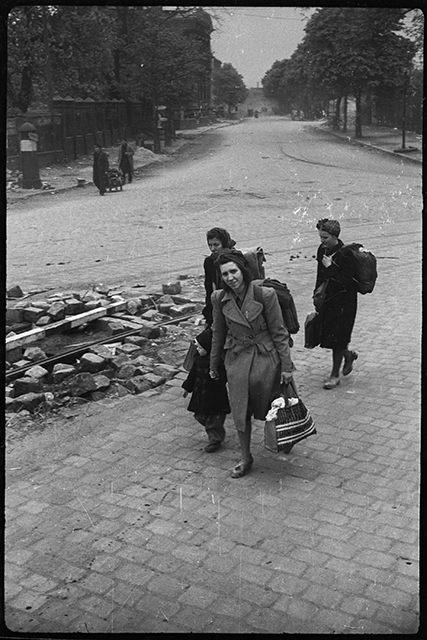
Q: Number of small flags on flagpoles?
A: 0